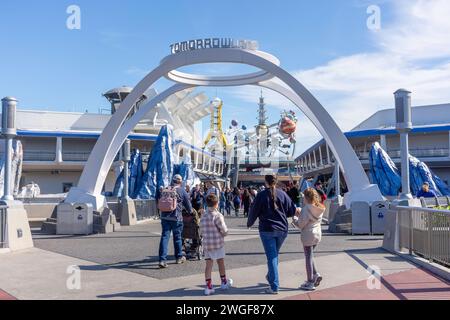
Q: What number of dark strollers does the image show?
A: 1